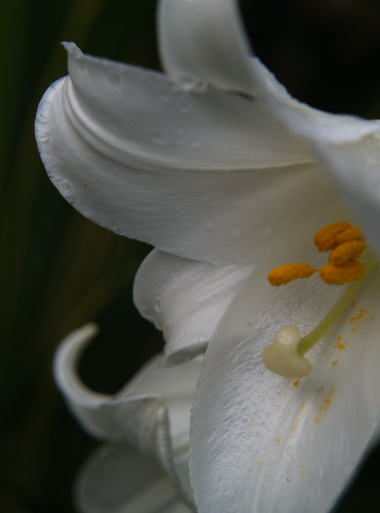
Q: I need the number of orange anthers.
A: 5